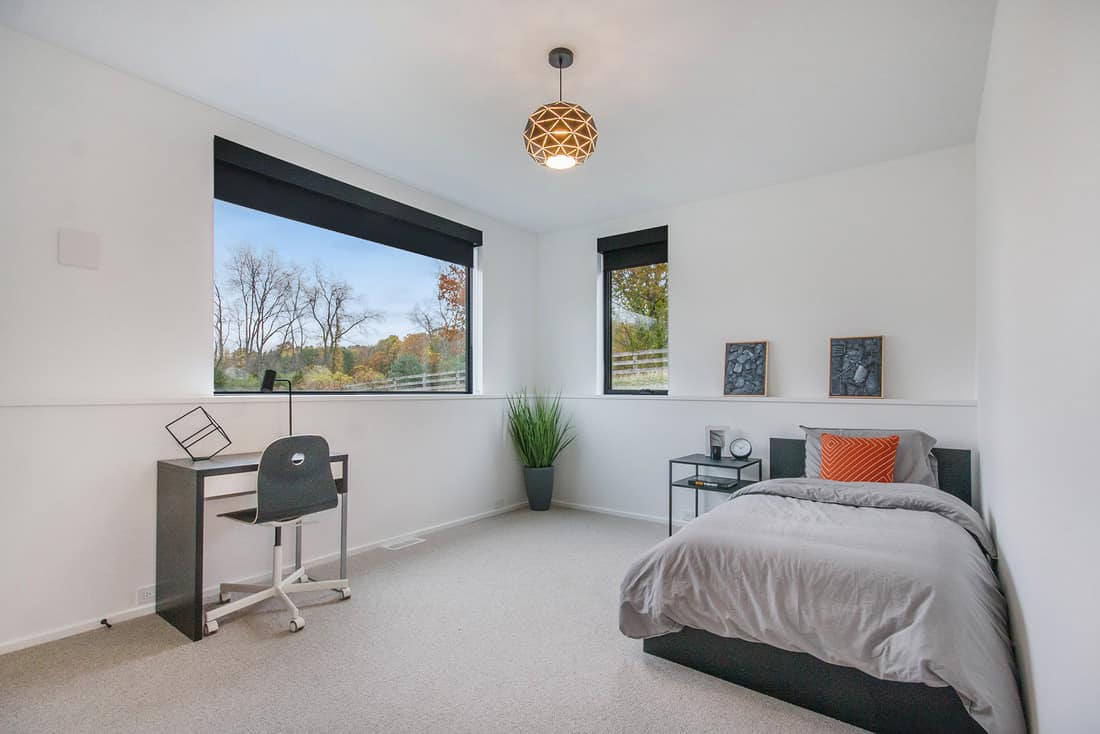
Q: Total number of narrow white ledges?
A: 2